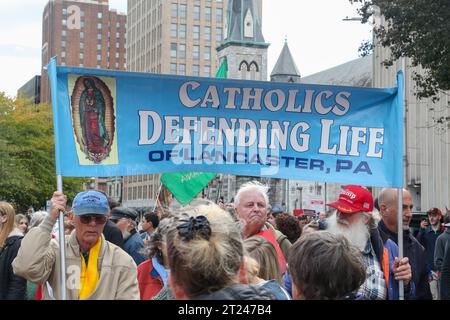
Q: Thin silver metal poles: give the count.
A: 2